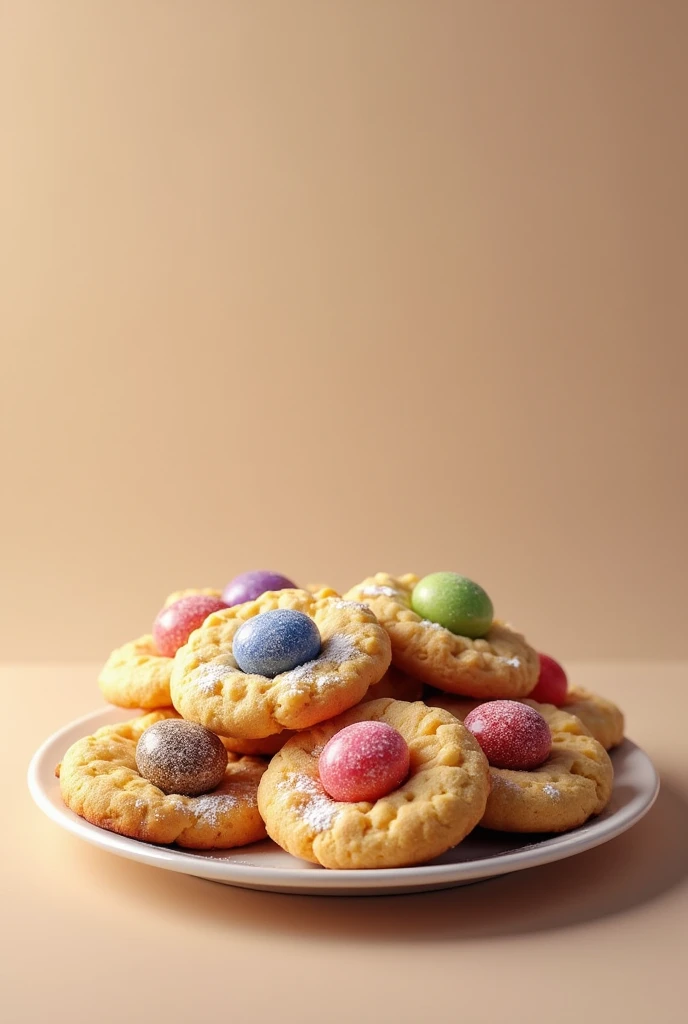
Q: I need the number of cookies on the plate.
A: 8